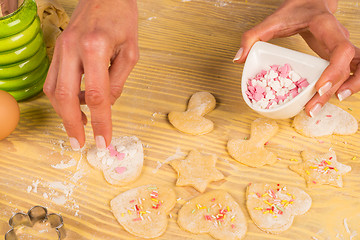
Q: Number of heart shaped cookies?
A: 5